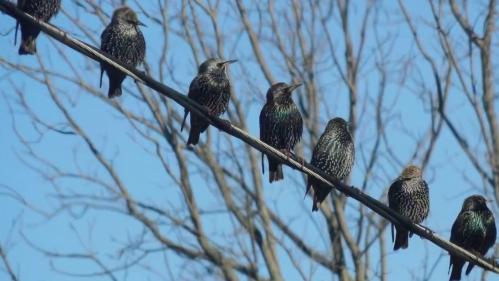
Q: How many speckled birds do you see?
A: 7